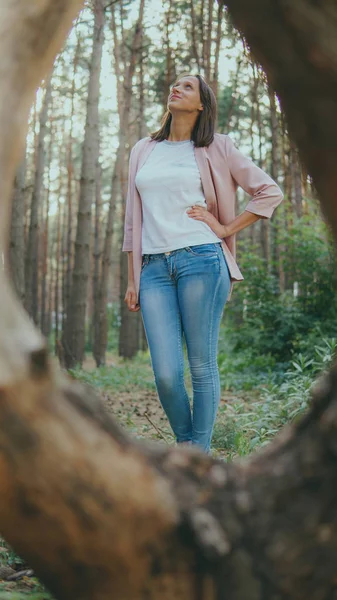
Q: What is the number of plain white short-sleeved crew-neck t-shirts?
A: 1